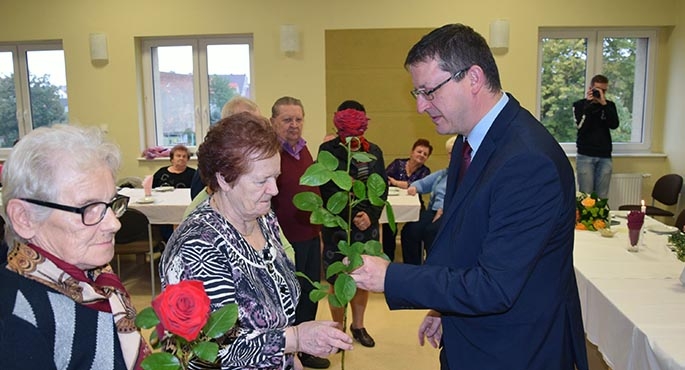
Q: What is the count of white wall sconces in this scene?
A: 3